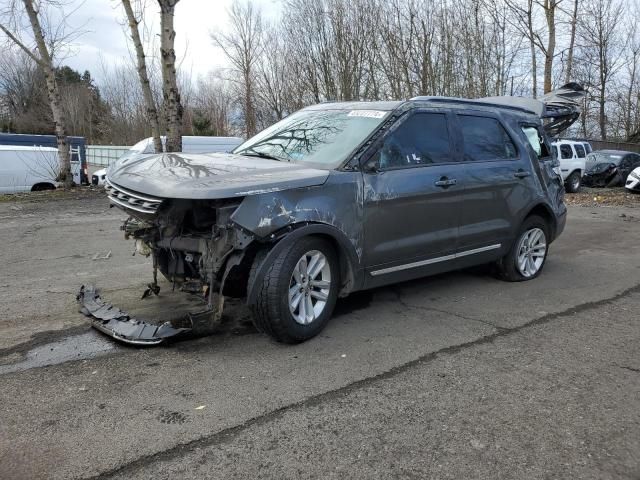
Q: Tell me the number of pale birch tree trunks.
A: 3